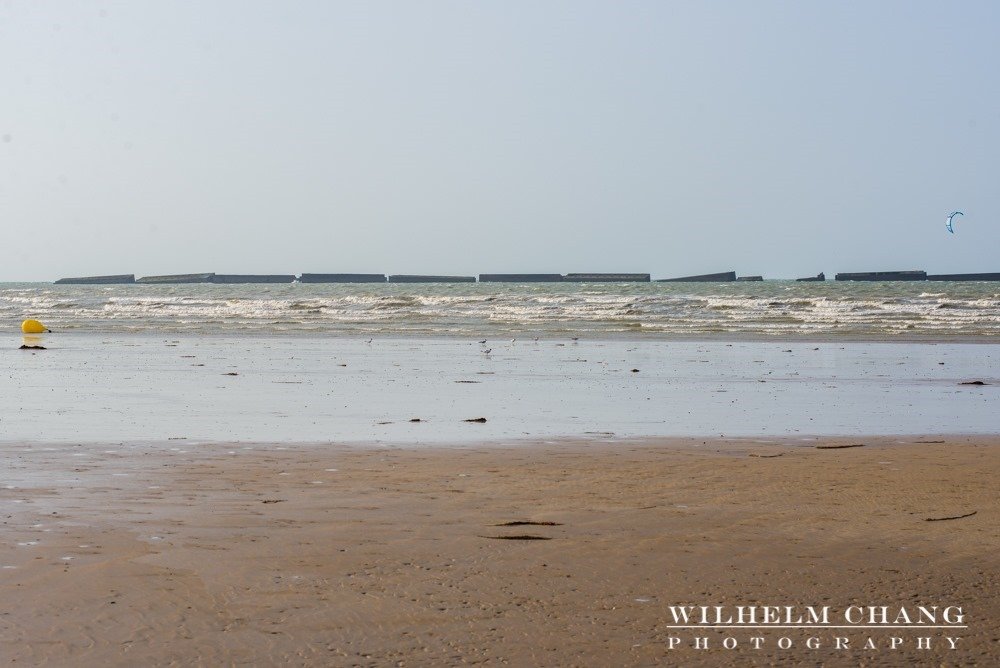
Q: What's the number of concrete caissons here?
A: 12